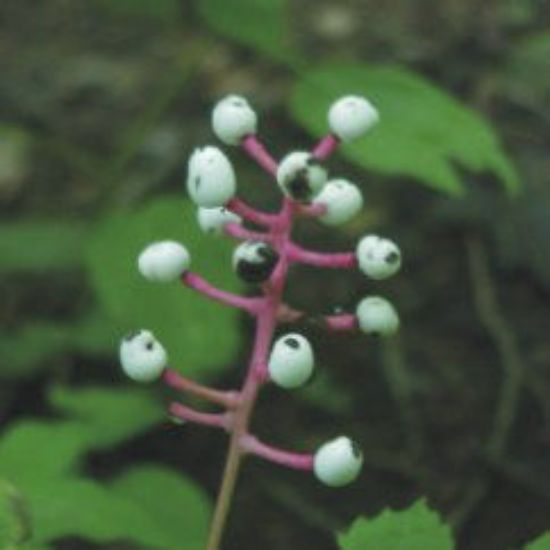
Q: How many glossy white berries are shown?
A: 13